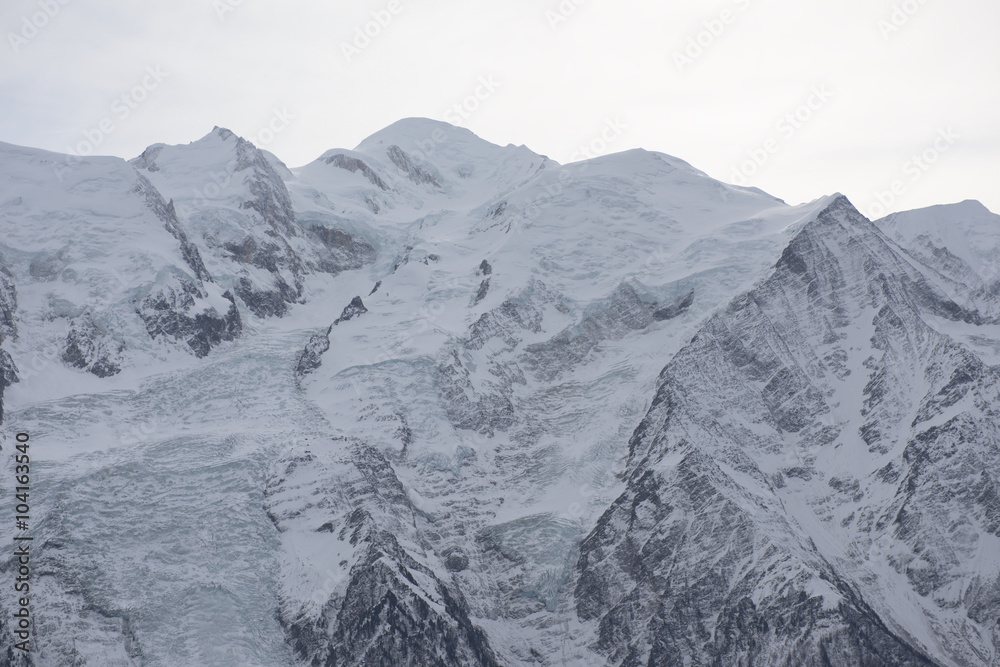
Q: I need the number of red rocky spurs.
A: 0